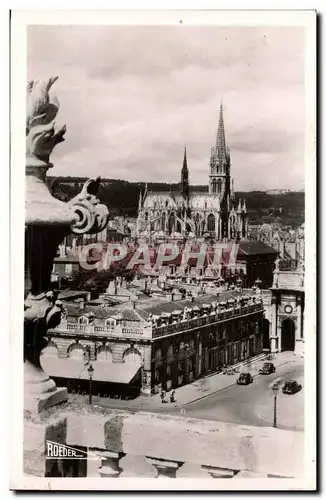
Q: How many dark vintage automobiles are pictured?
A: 3